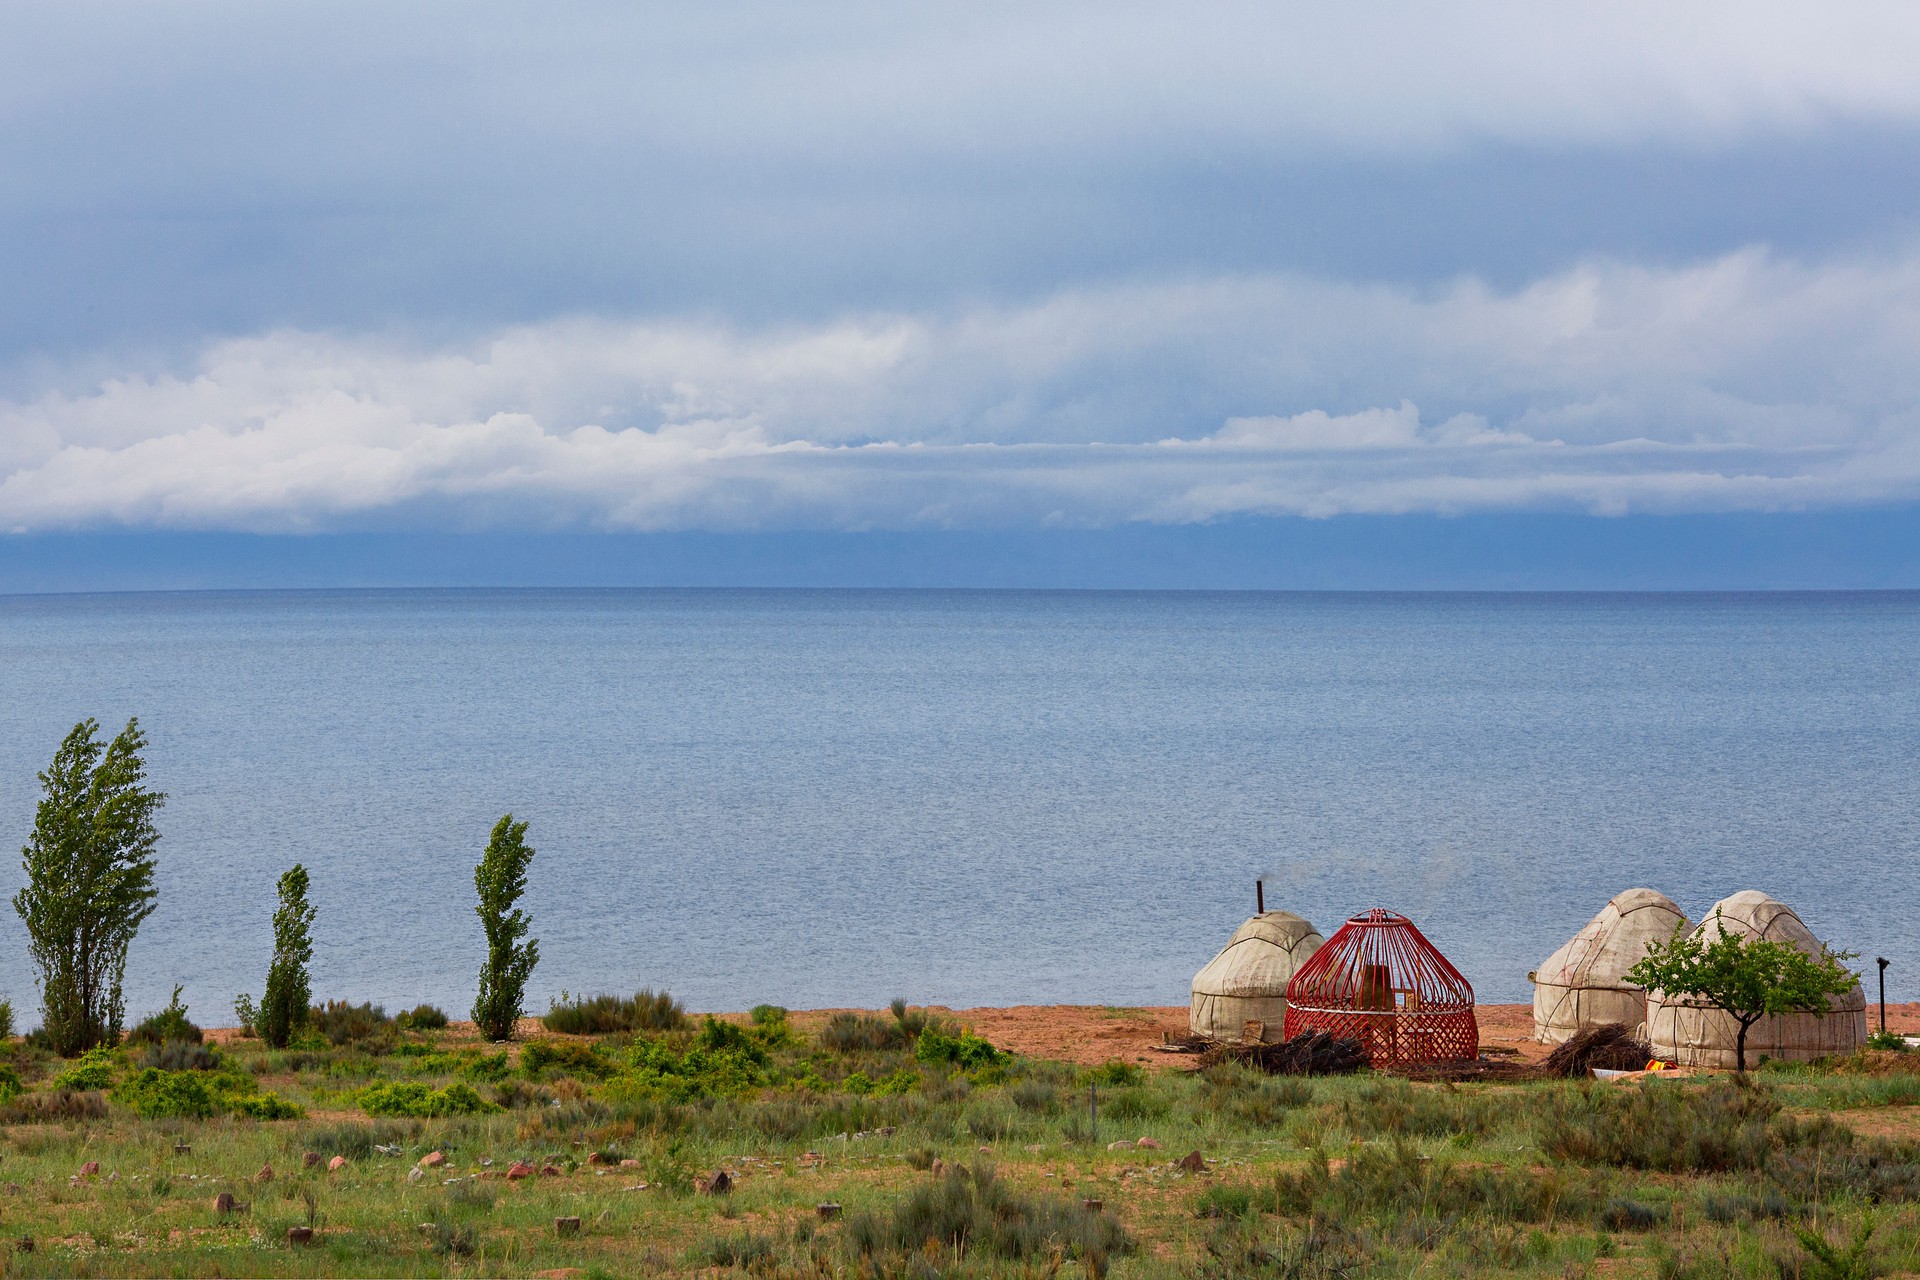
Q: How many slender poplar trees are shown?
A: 3